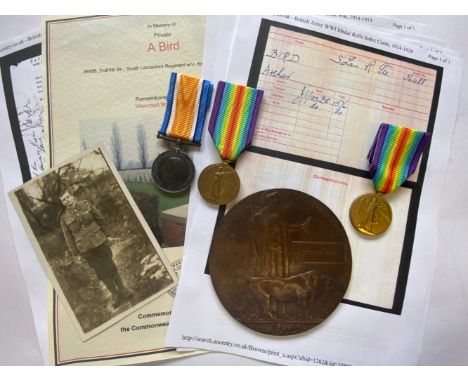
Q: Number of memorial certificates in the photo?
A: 1